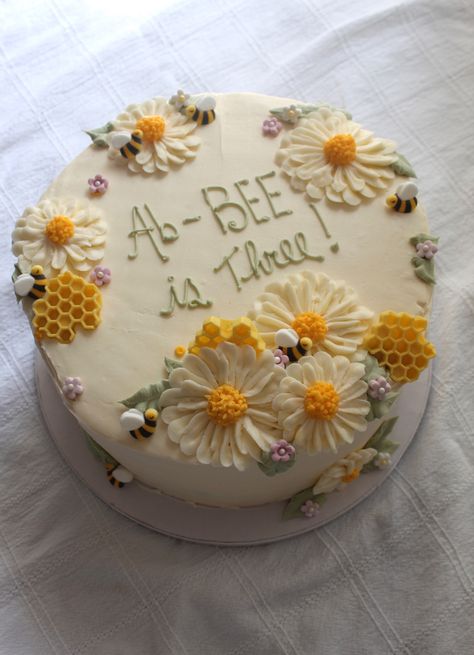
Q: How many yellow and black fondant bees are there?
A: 7